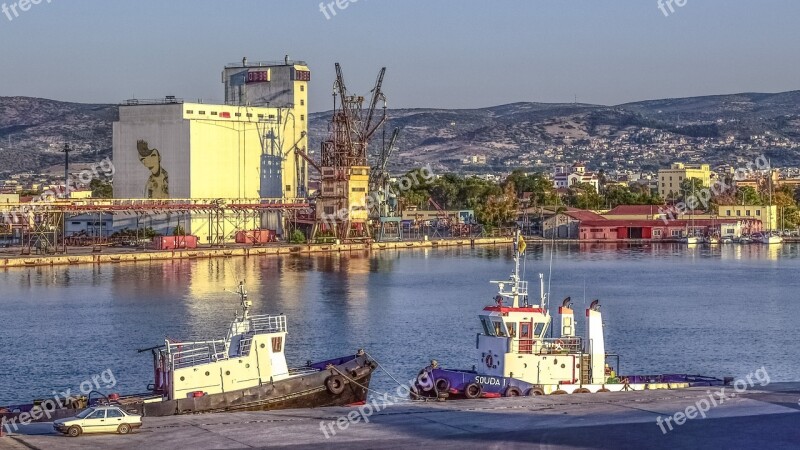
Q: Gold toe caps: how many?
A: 0